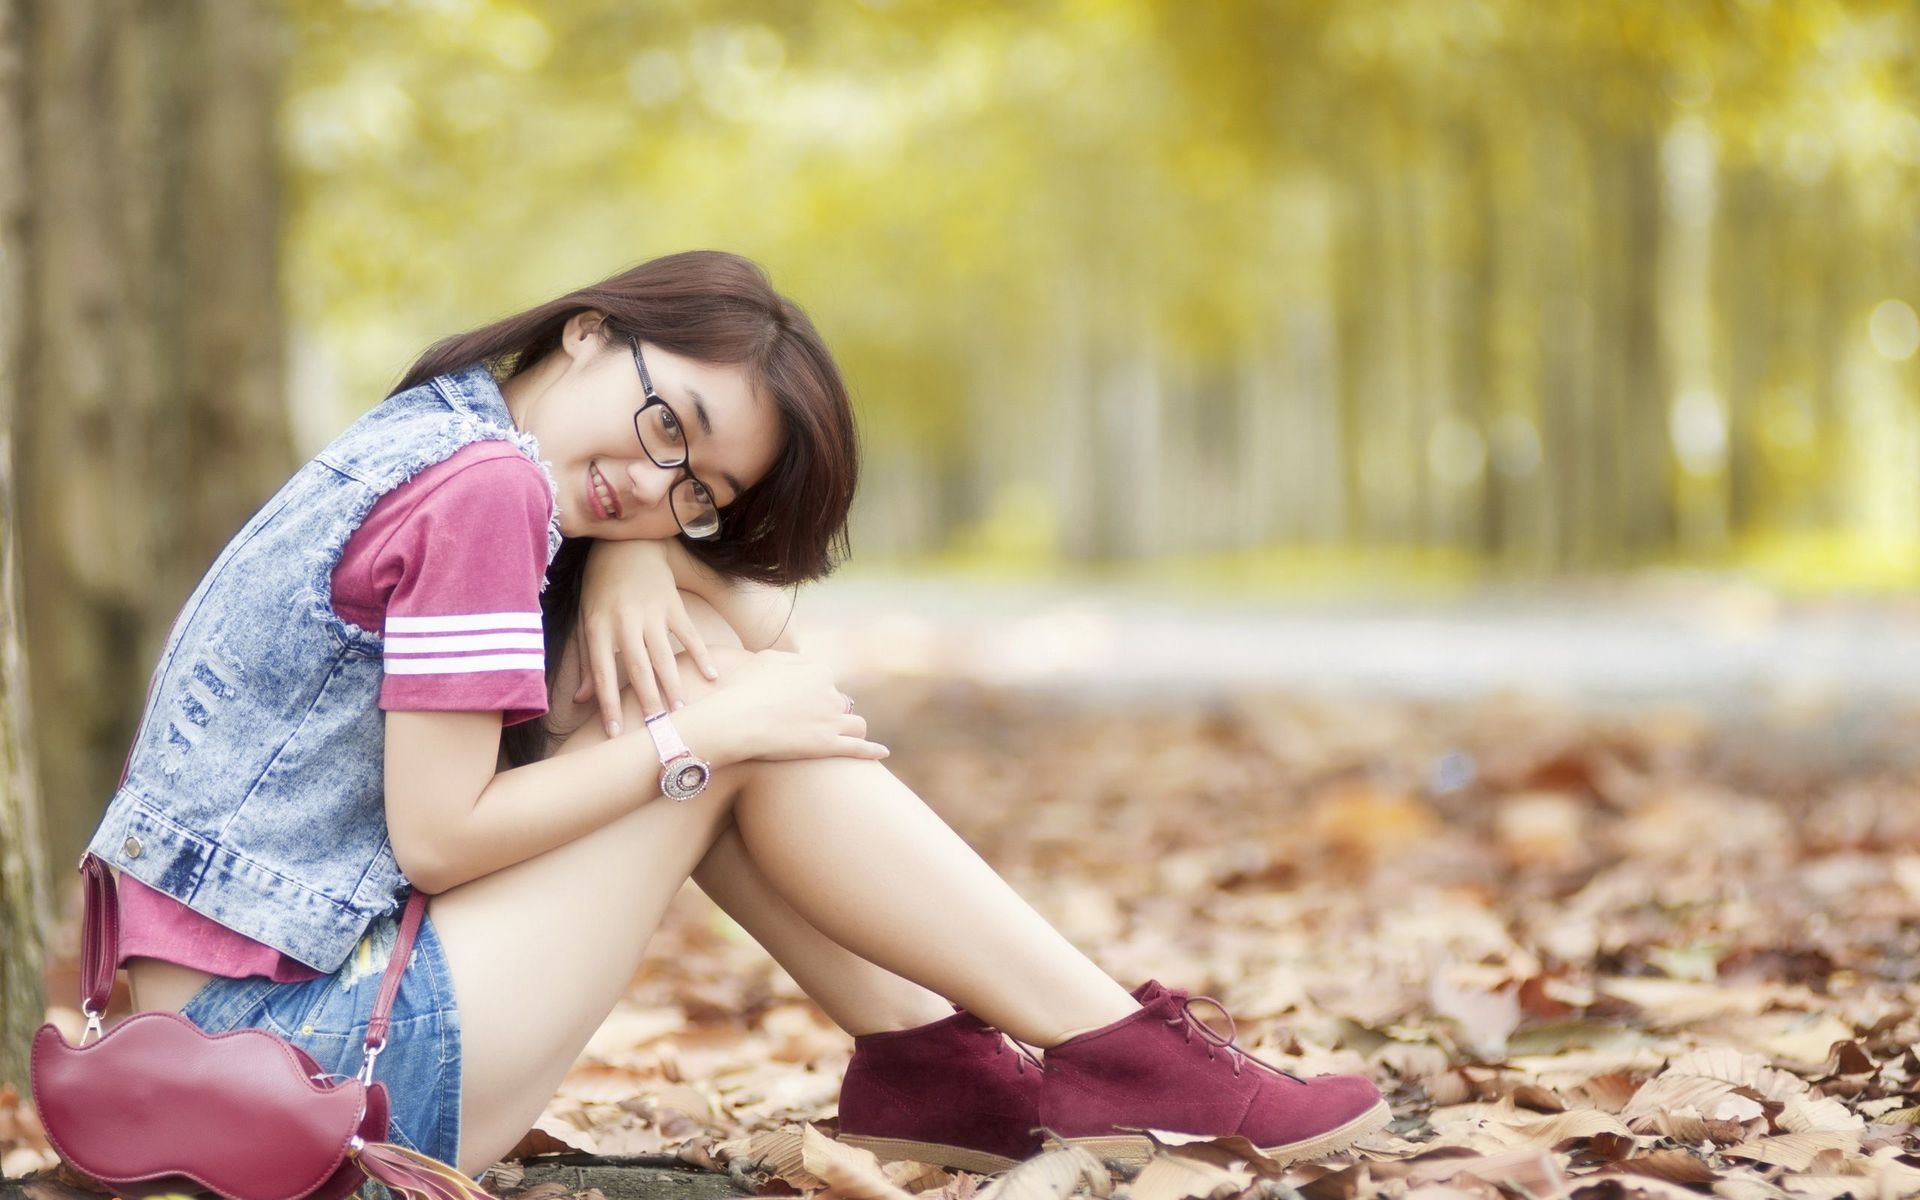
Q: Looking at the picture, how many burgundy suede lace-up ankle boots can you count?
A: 2